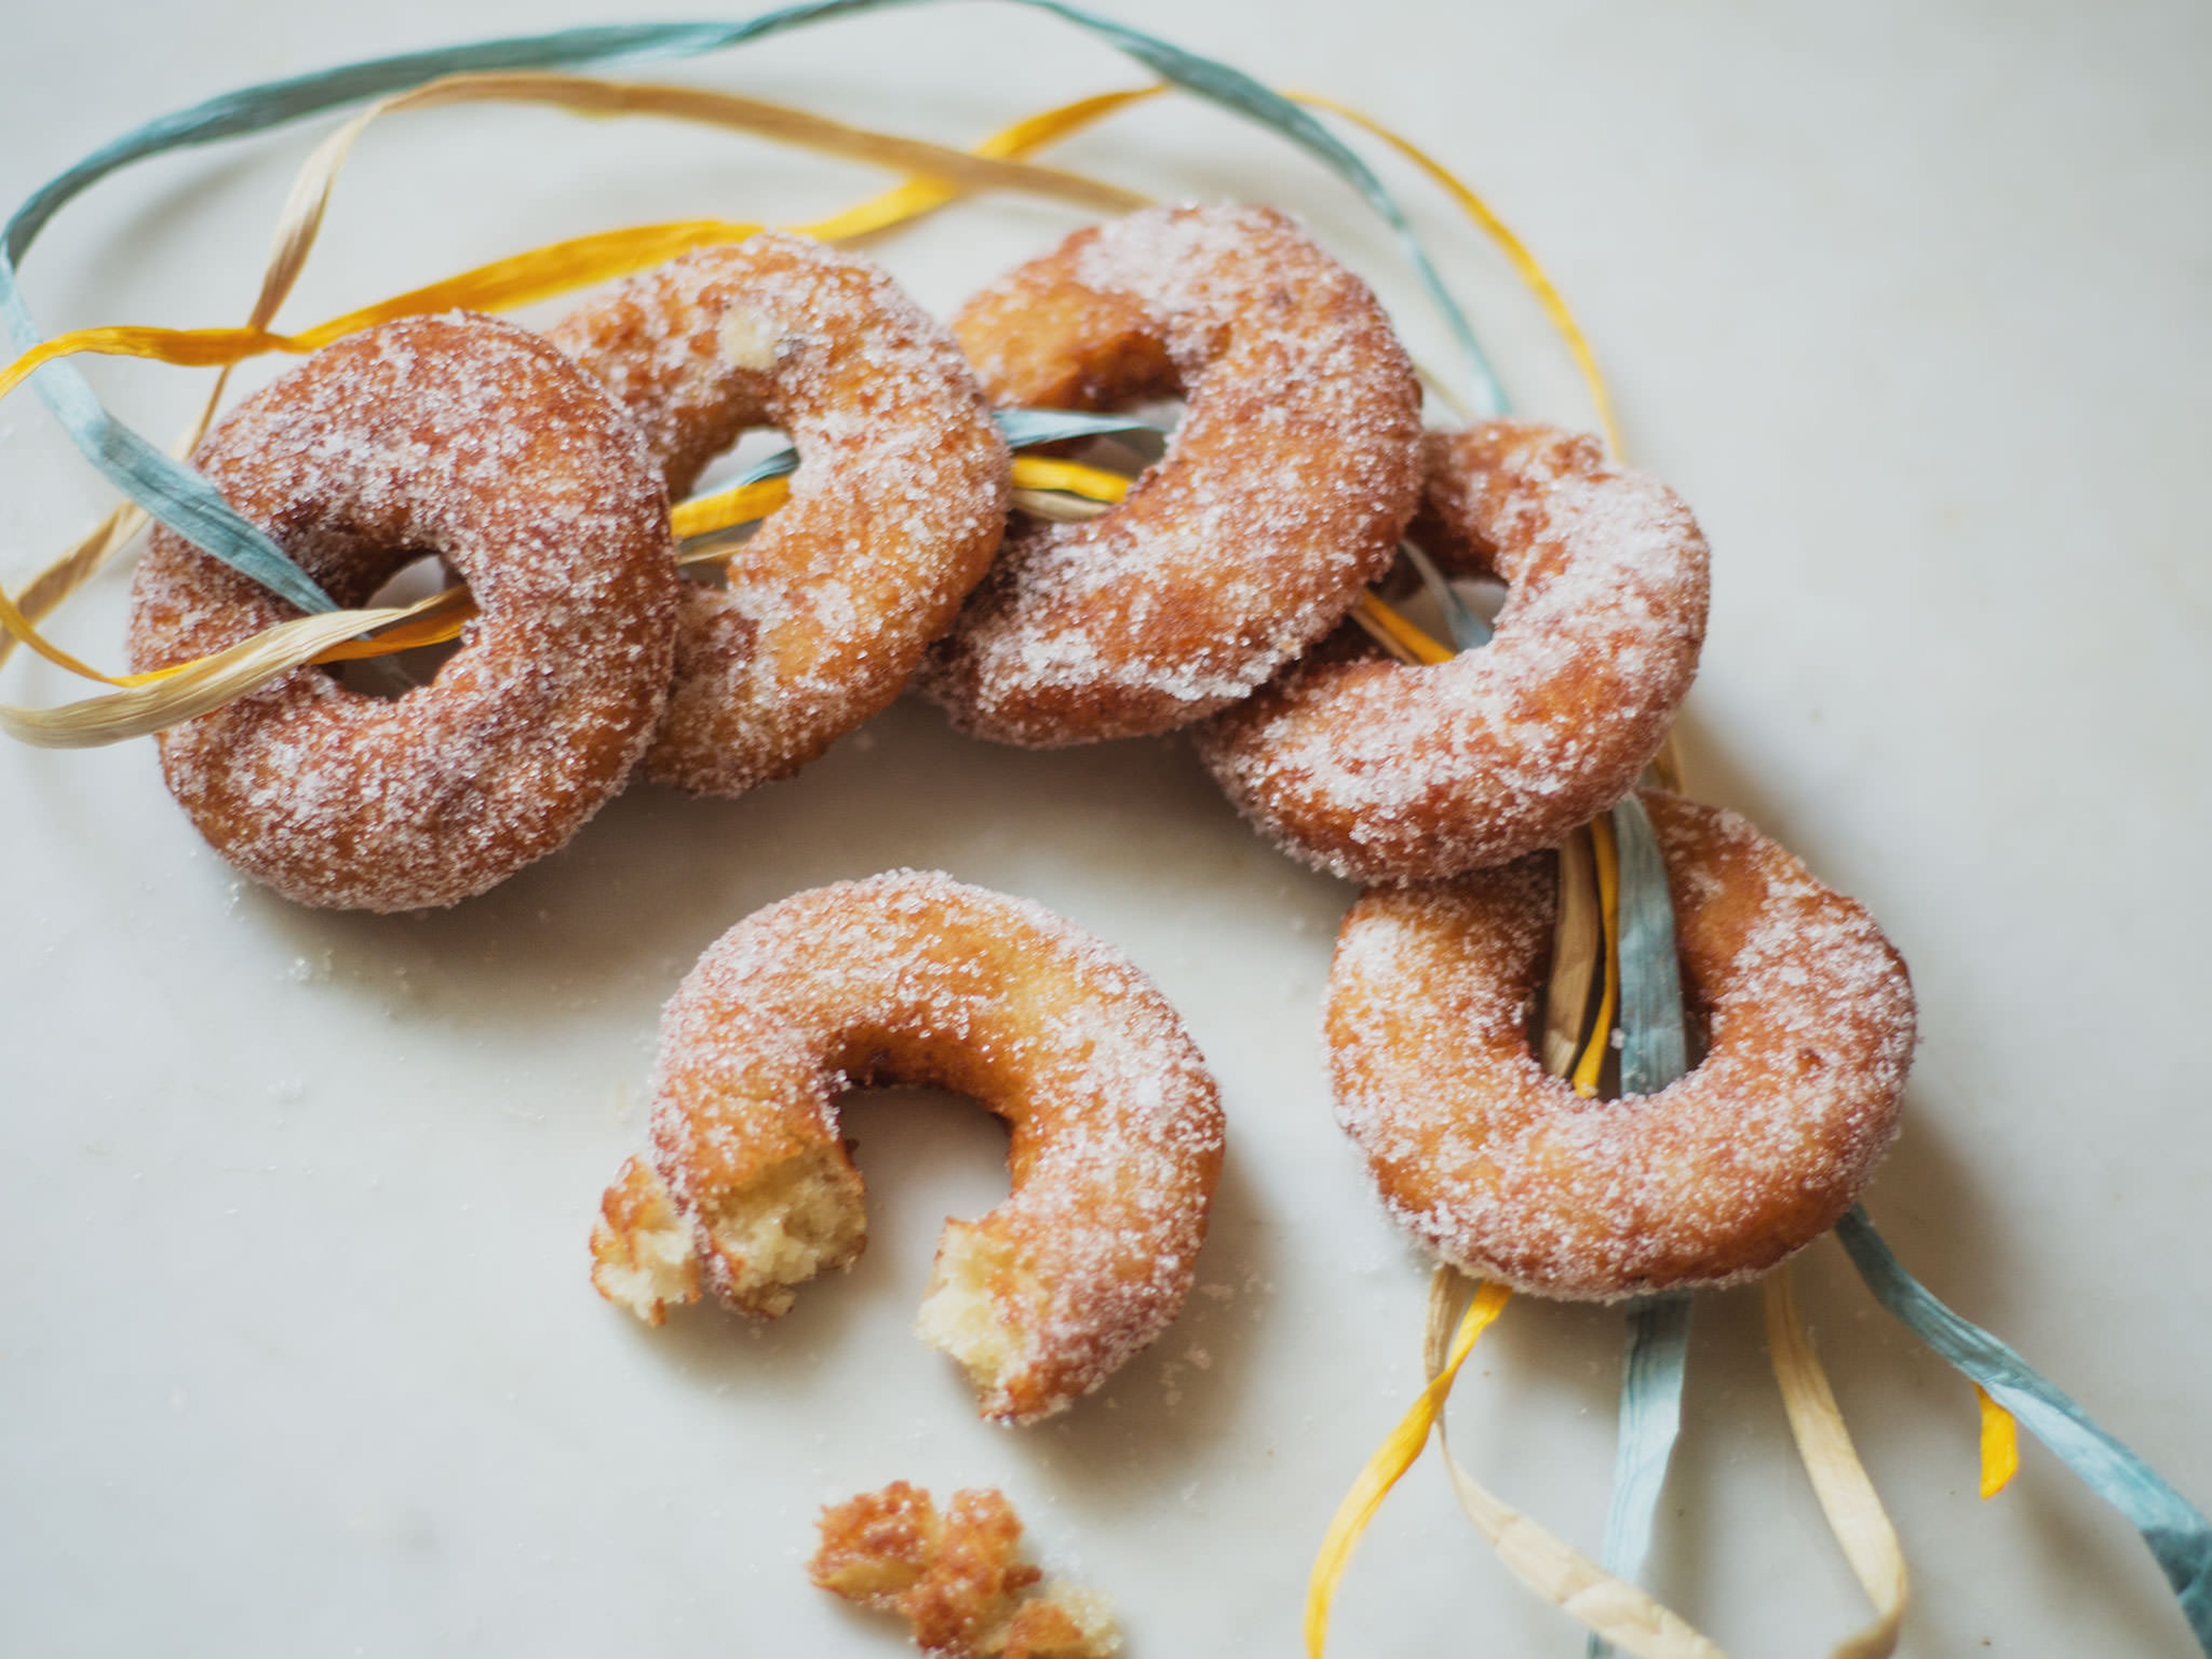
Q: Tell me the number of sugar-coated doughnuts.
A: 6